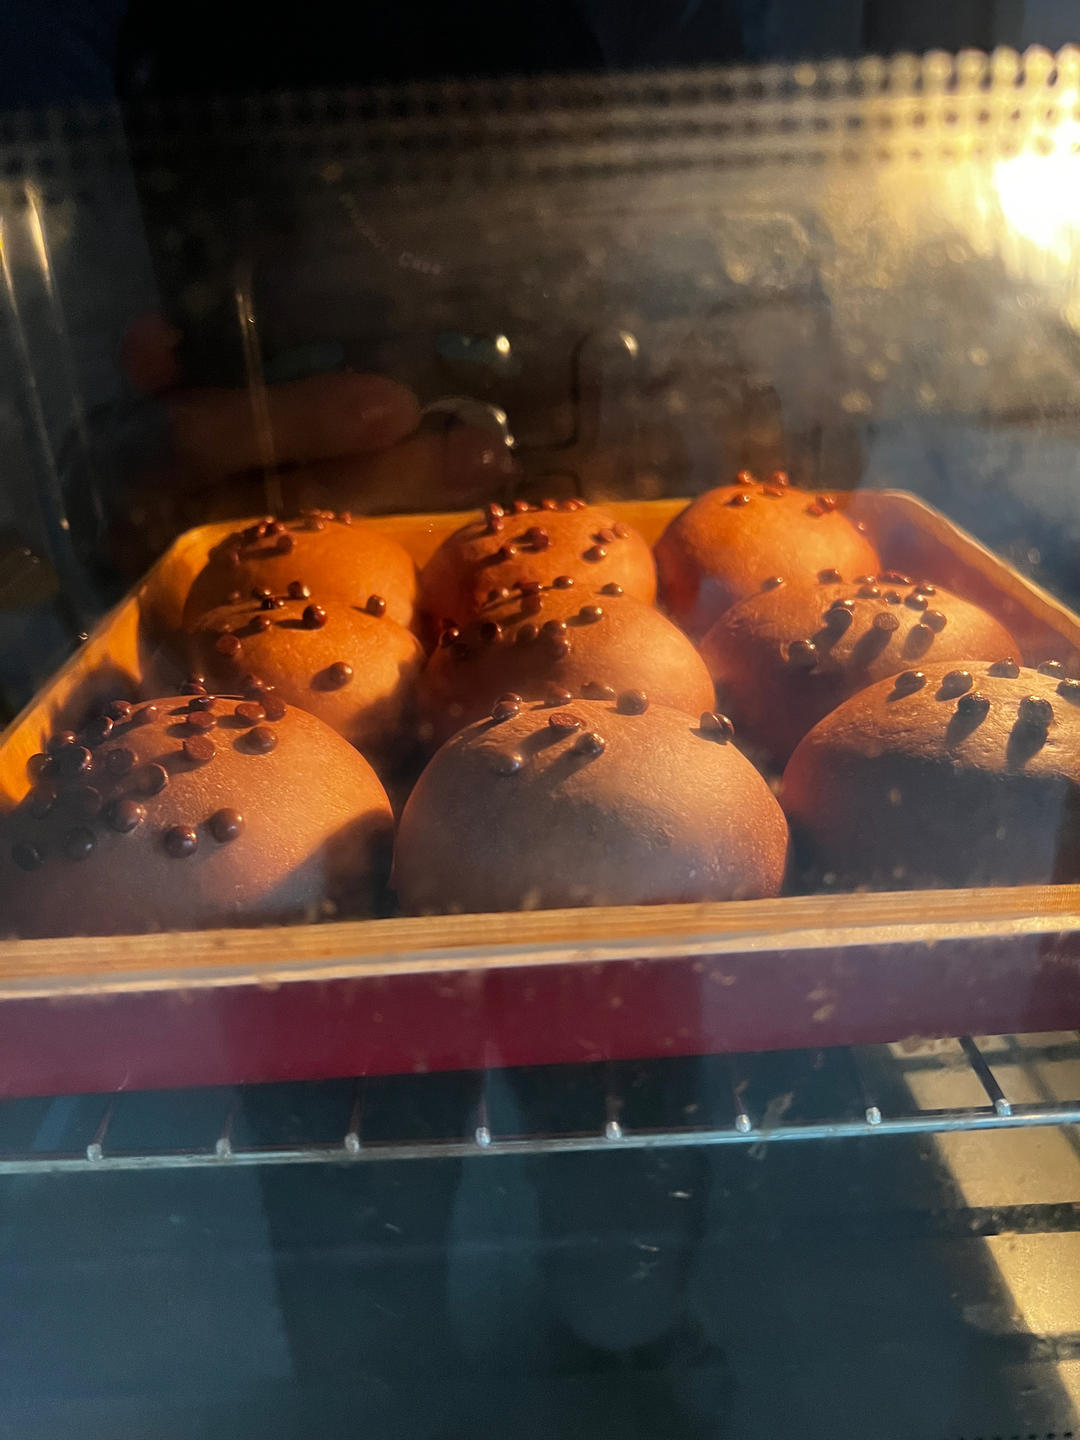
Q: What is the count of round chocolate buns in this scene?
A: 9